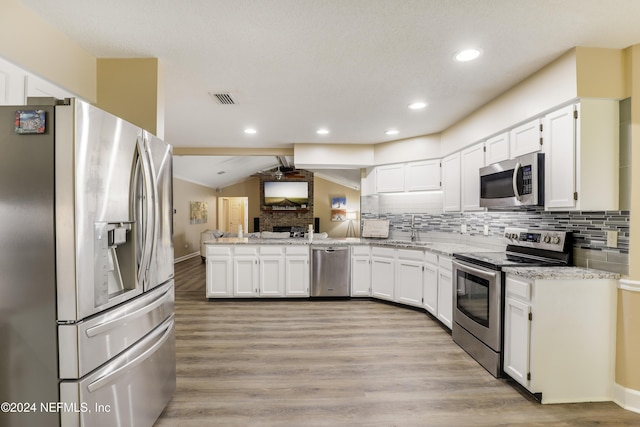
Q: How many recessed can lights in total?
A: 5